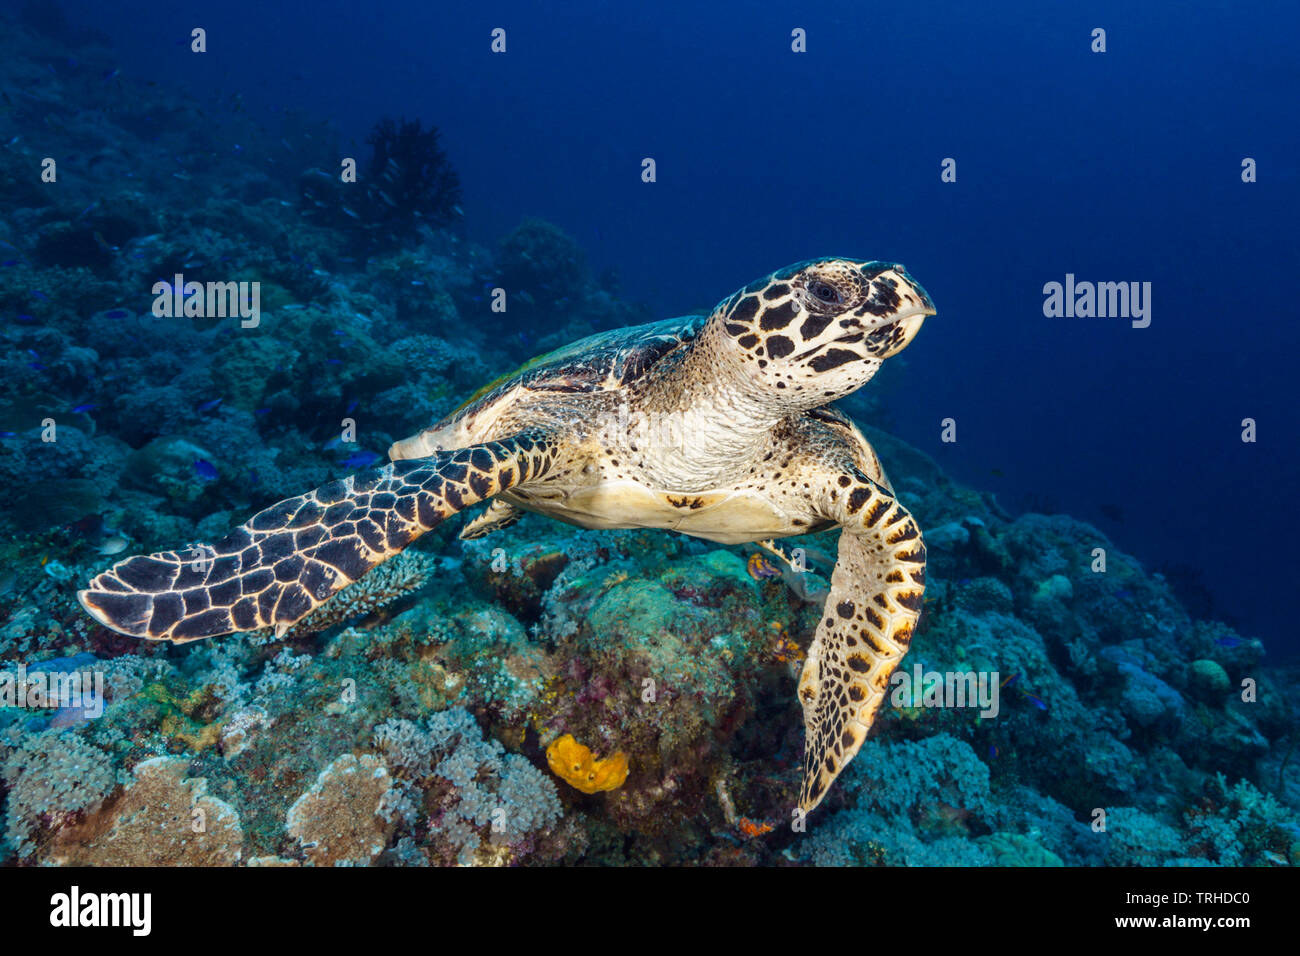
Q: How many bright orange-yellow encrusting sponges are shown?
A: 1